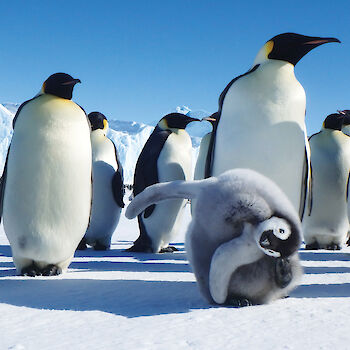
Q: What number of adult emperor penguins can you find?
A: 7